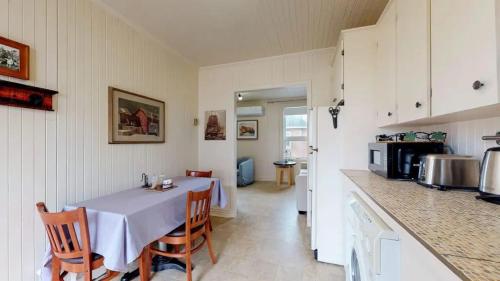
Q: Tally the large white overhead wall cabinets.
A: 3